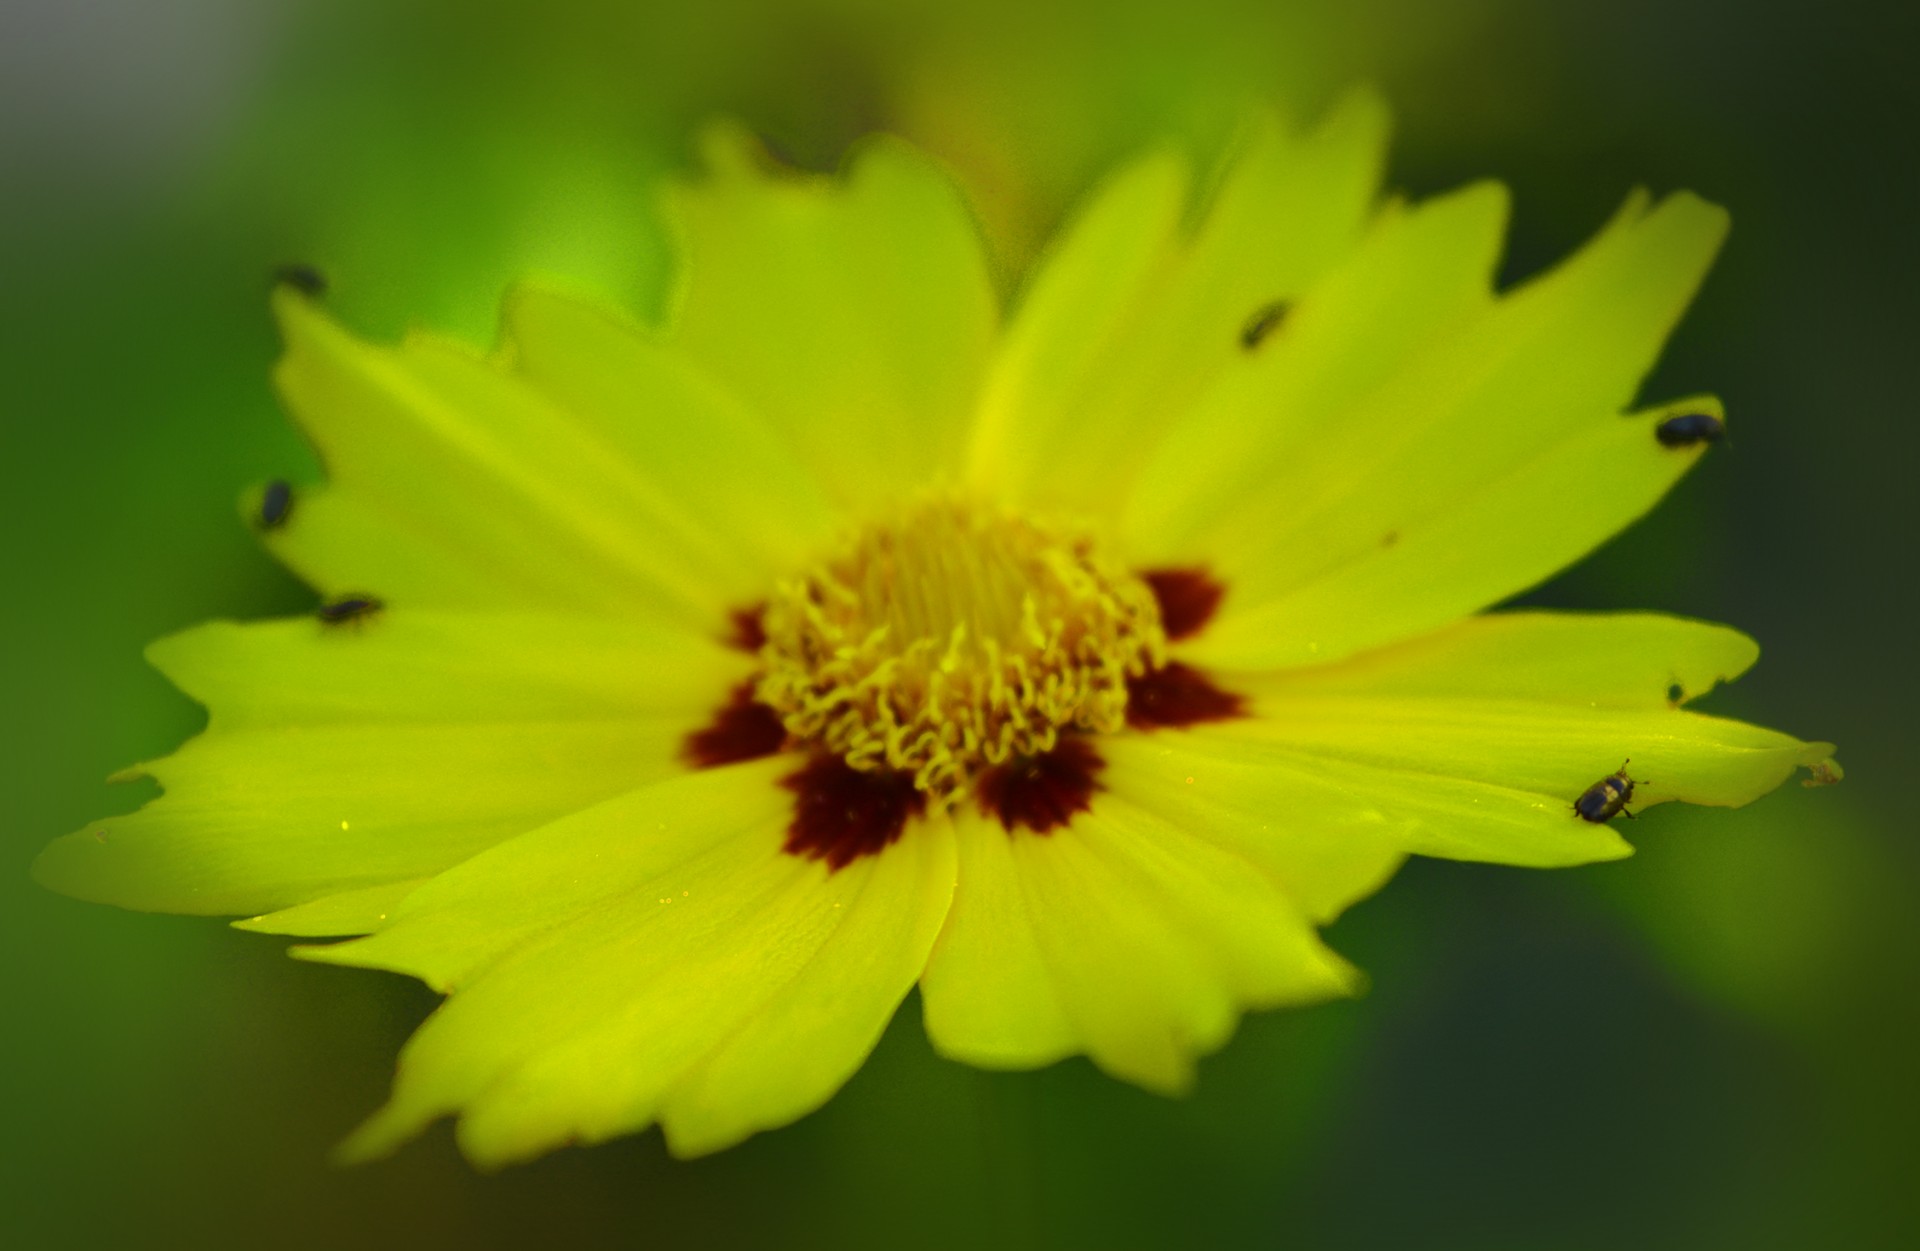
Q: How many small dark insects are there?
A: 6